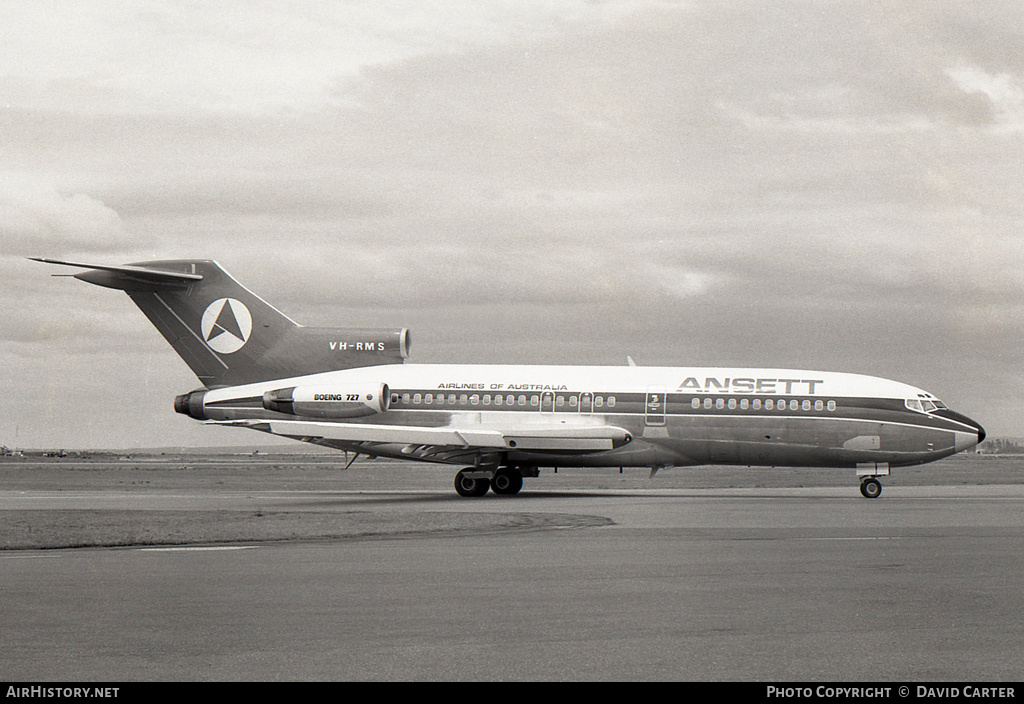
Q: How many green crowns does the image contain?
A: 0